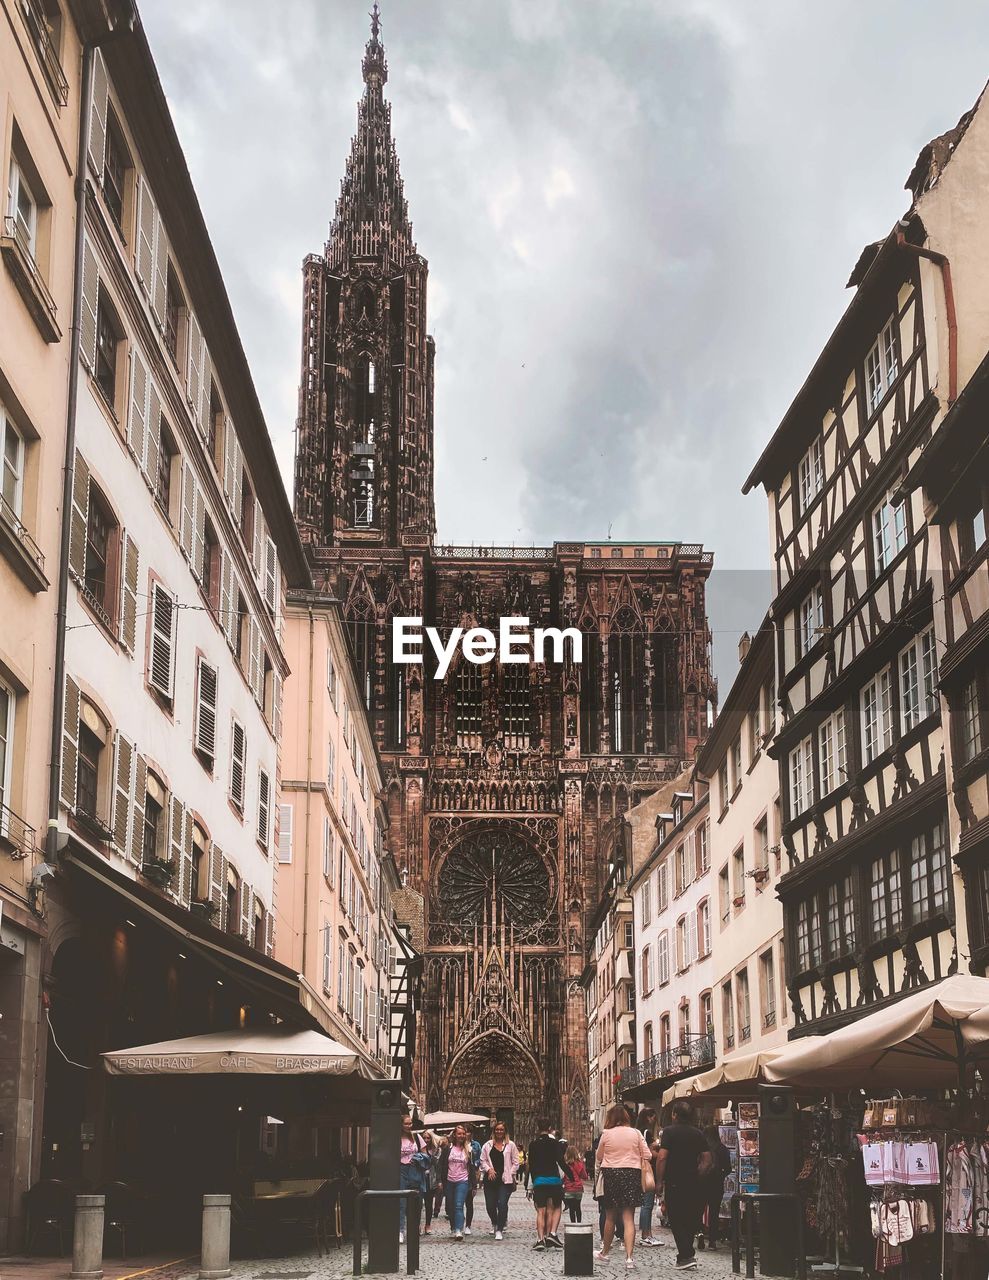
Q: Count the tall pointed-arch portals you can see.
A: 1